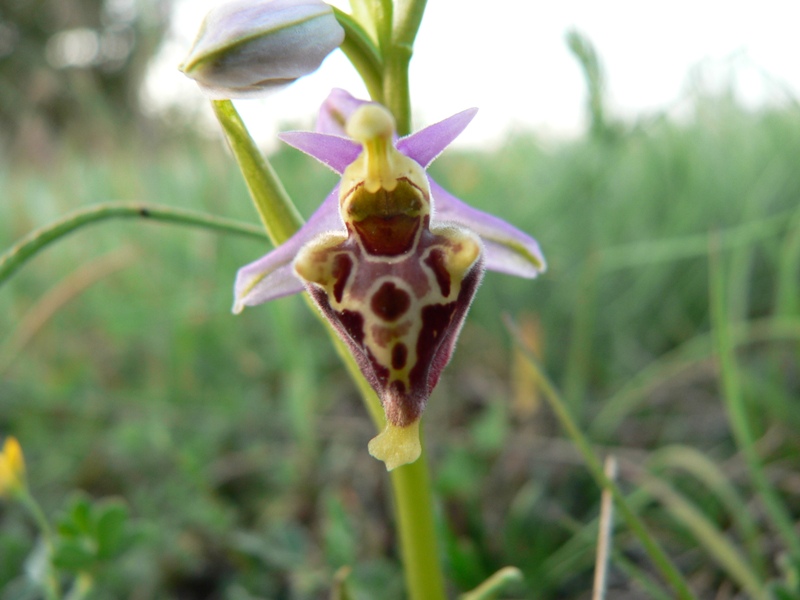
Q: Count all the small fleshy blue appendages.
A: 0